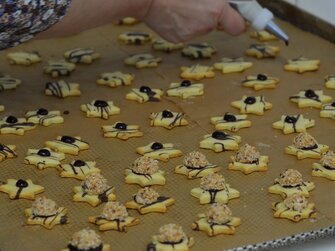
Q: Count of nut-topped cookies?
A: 15